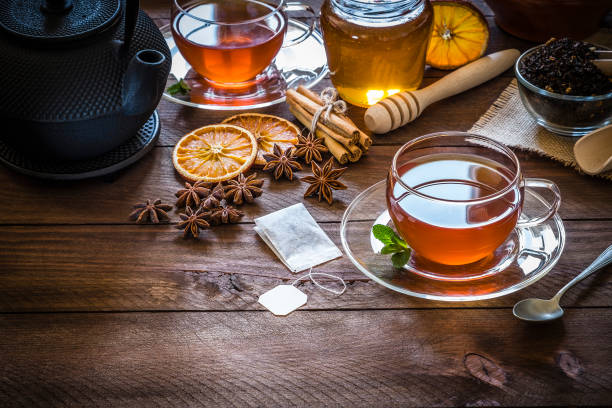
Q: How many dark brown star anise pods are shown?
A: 9